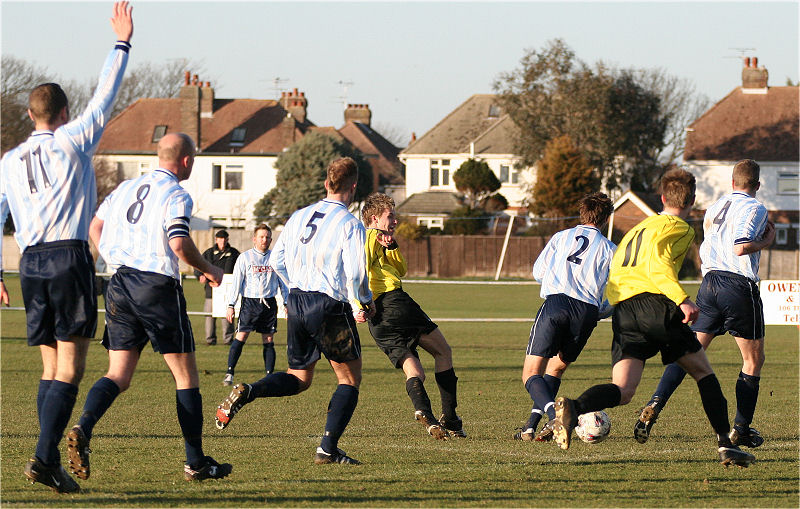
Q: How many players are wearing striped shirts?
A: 6